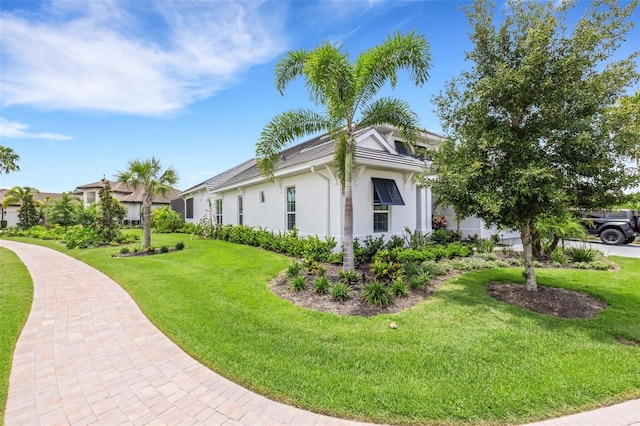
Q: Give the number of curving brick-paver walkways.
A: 1